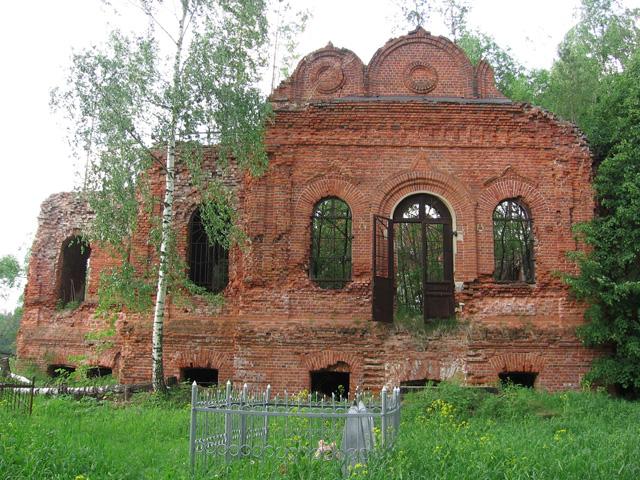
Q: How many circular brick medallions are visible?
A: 2